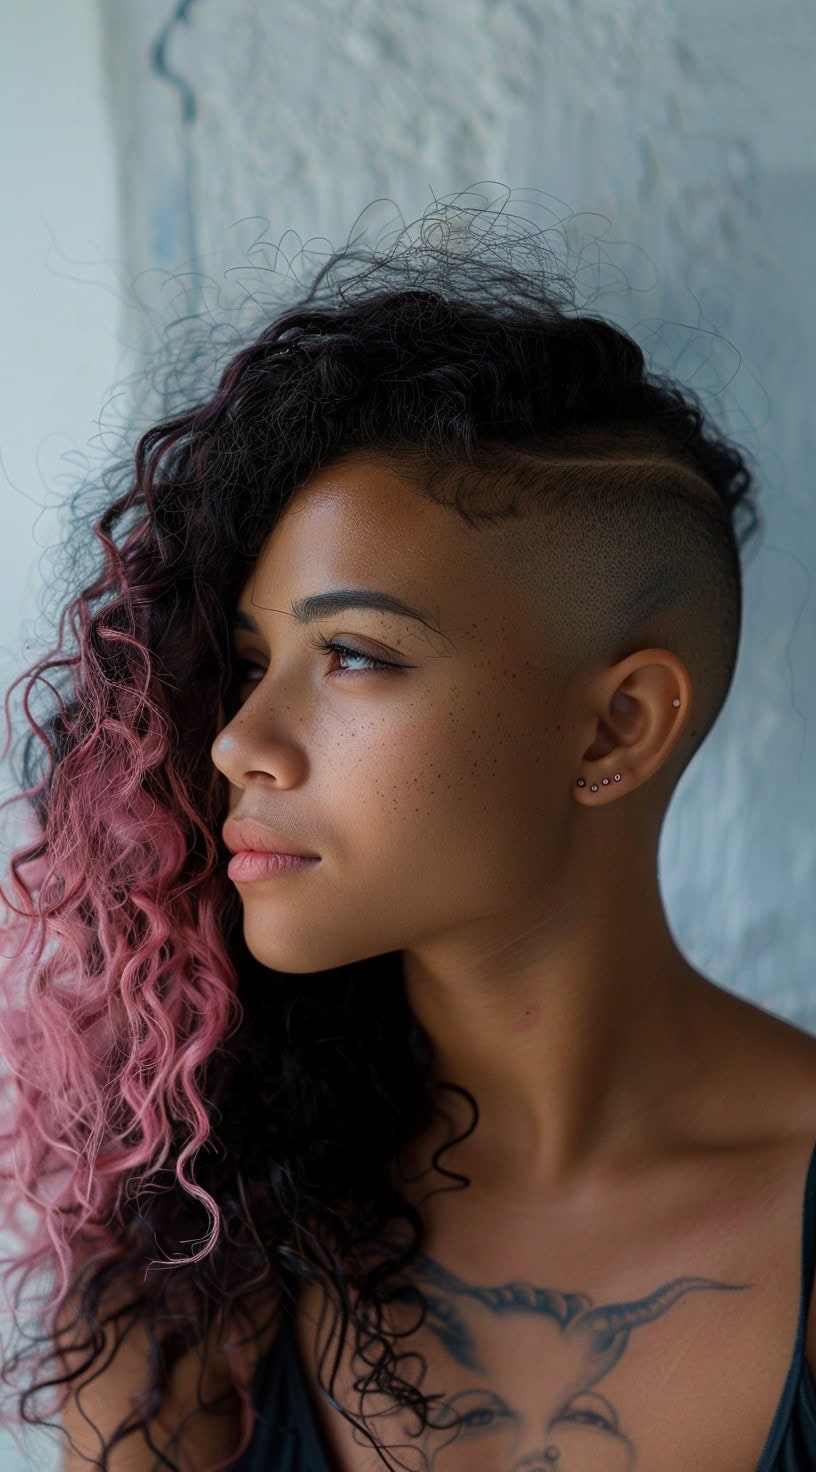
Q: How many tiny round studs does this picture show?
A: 5